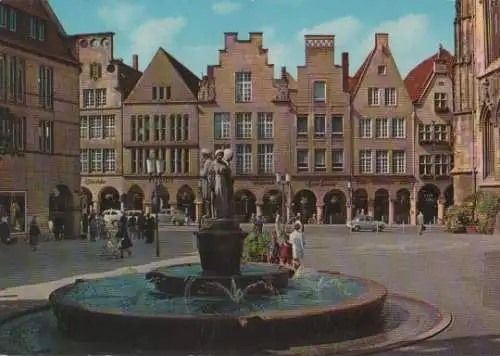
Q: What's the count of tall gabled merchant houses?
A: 6